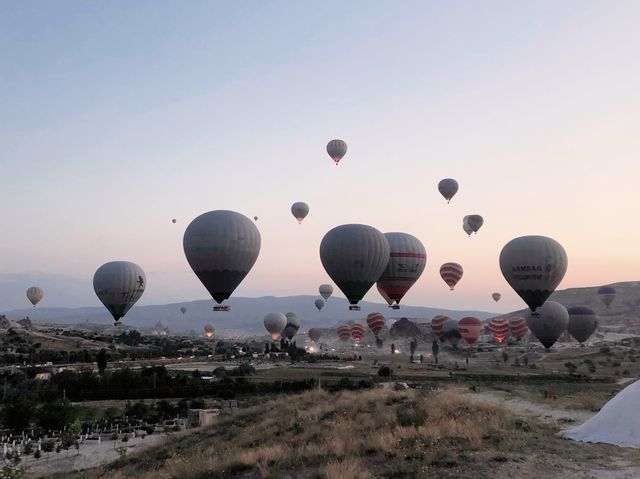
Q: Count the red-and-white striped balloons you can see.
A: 7